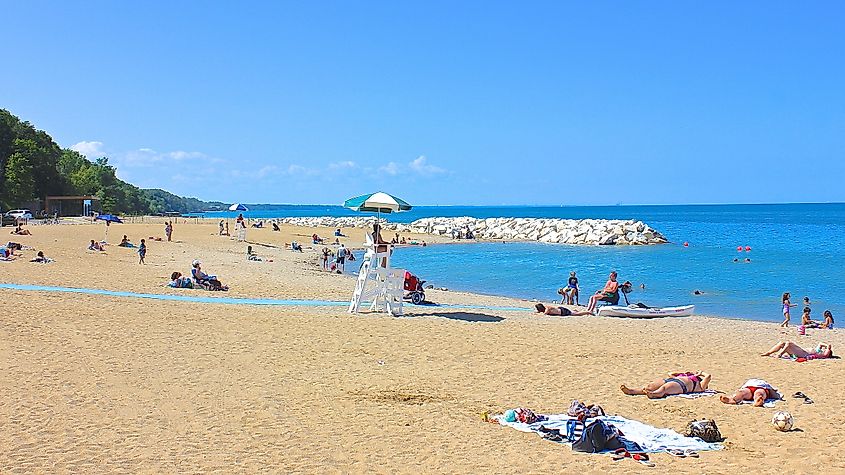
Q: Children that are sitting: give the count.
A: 2